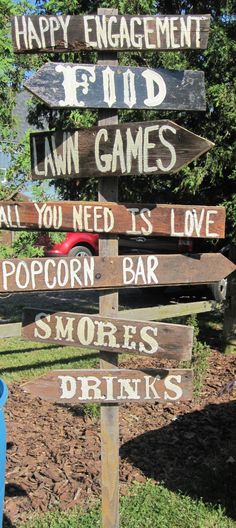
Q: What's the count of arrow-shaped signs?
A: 4